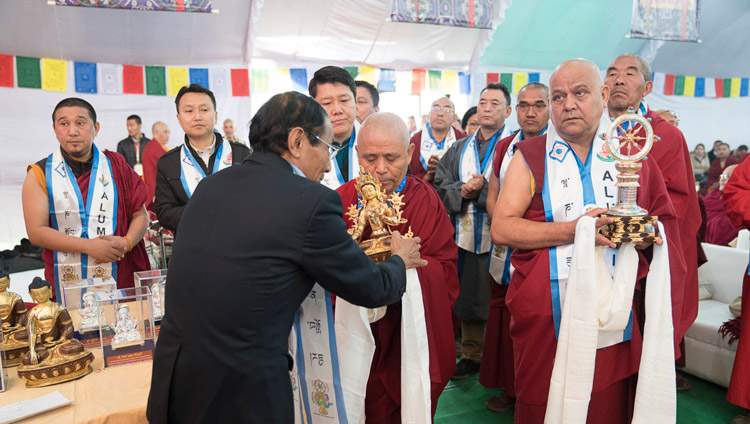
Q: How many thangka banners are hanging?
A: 3